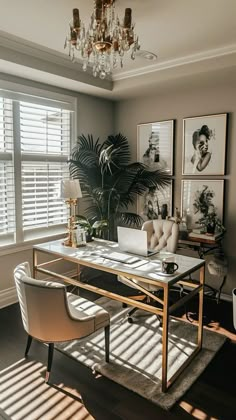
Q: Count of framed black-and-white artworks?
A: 4